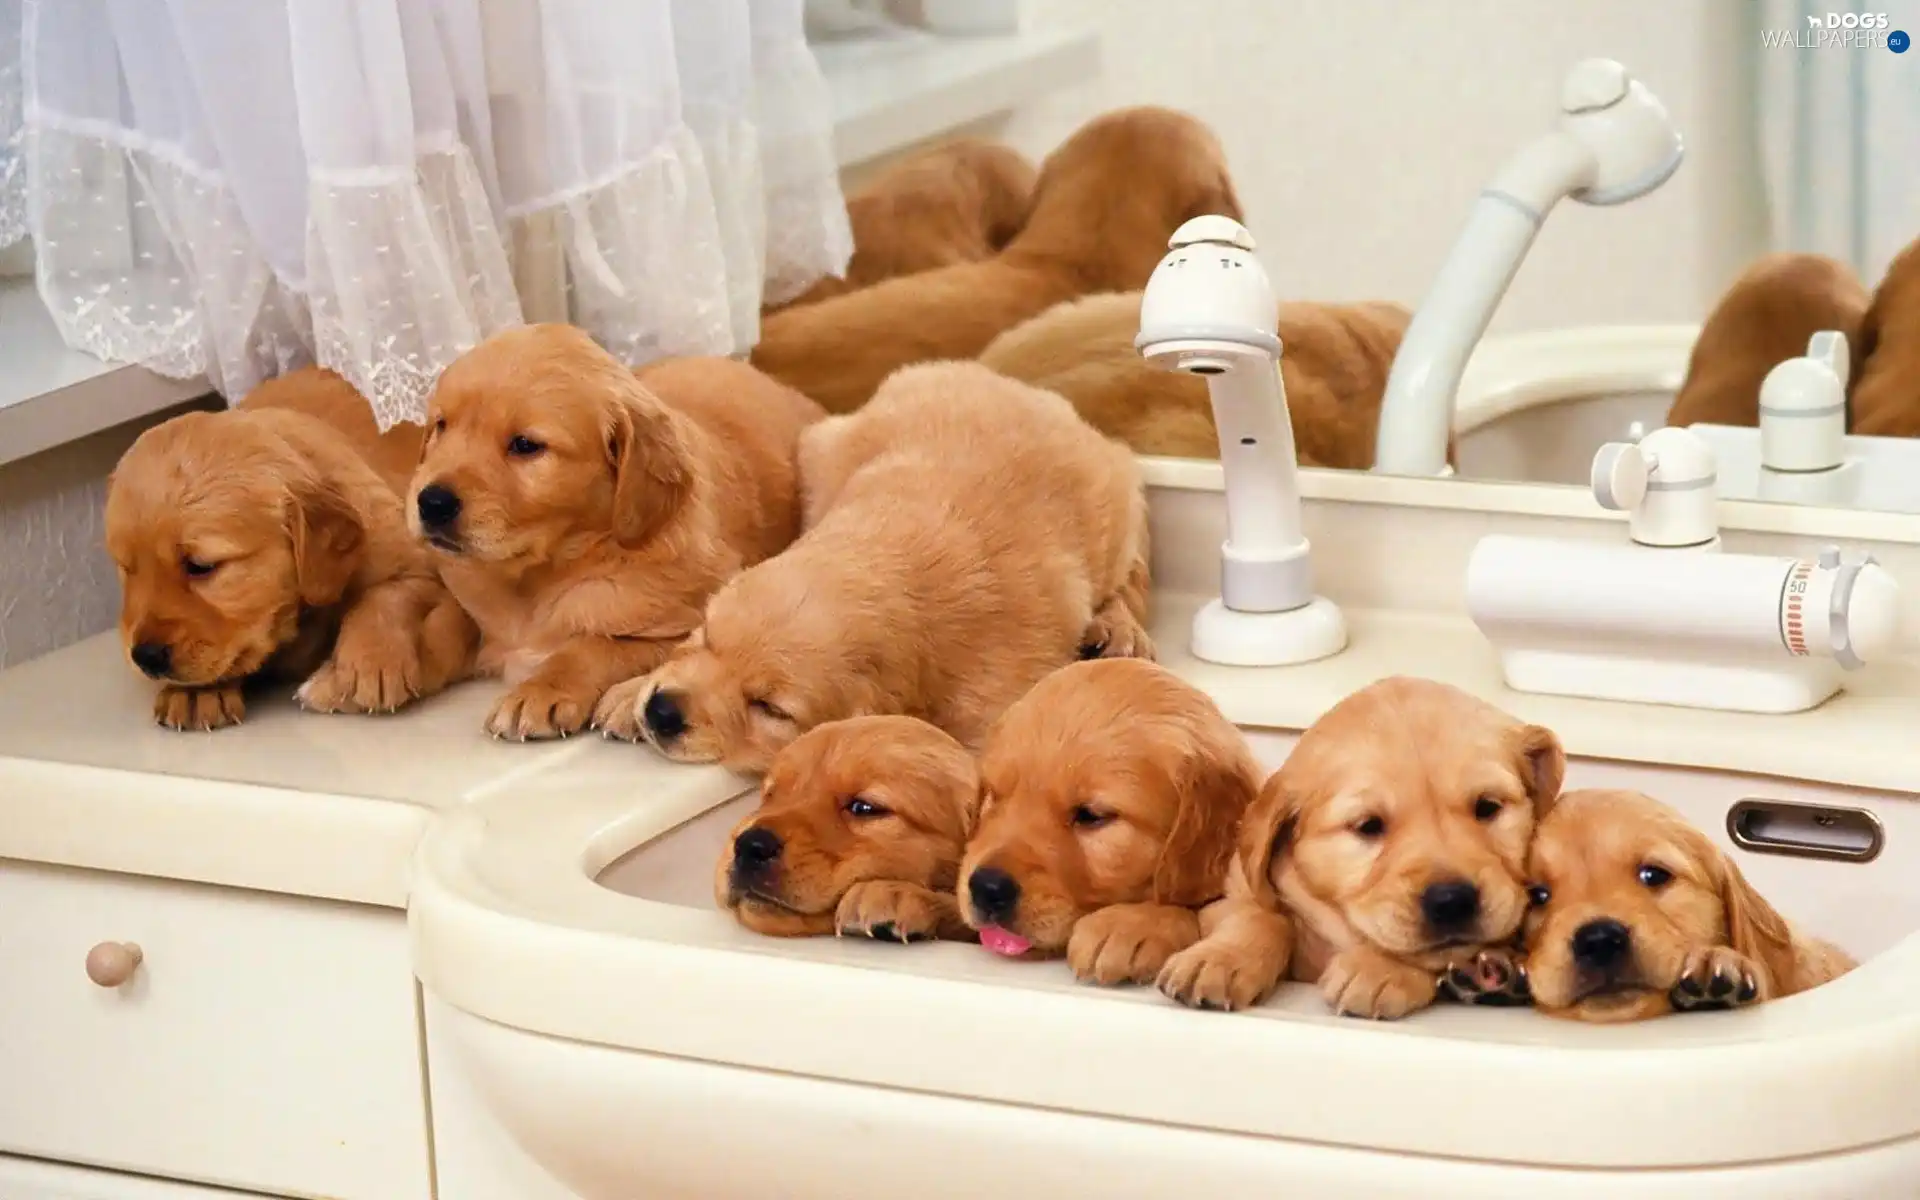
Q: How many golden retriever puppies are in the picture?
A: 7